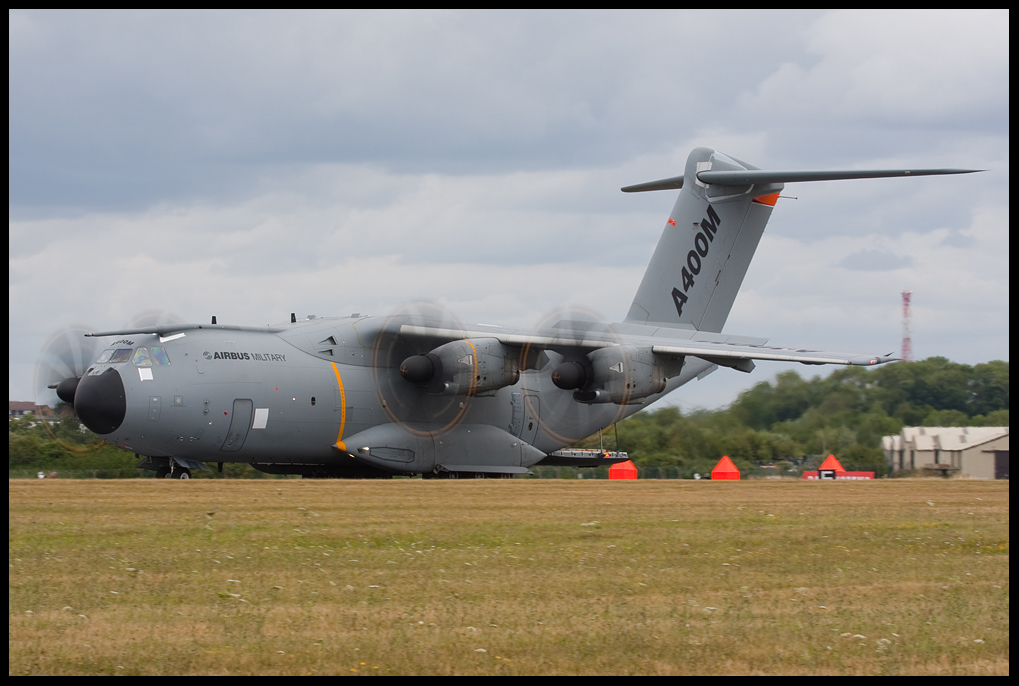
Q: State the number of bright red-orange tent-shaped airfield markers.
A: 3